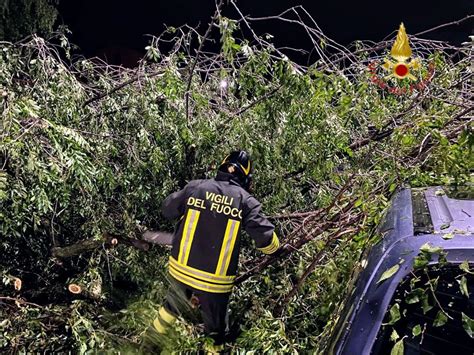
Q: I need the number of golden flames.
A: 1